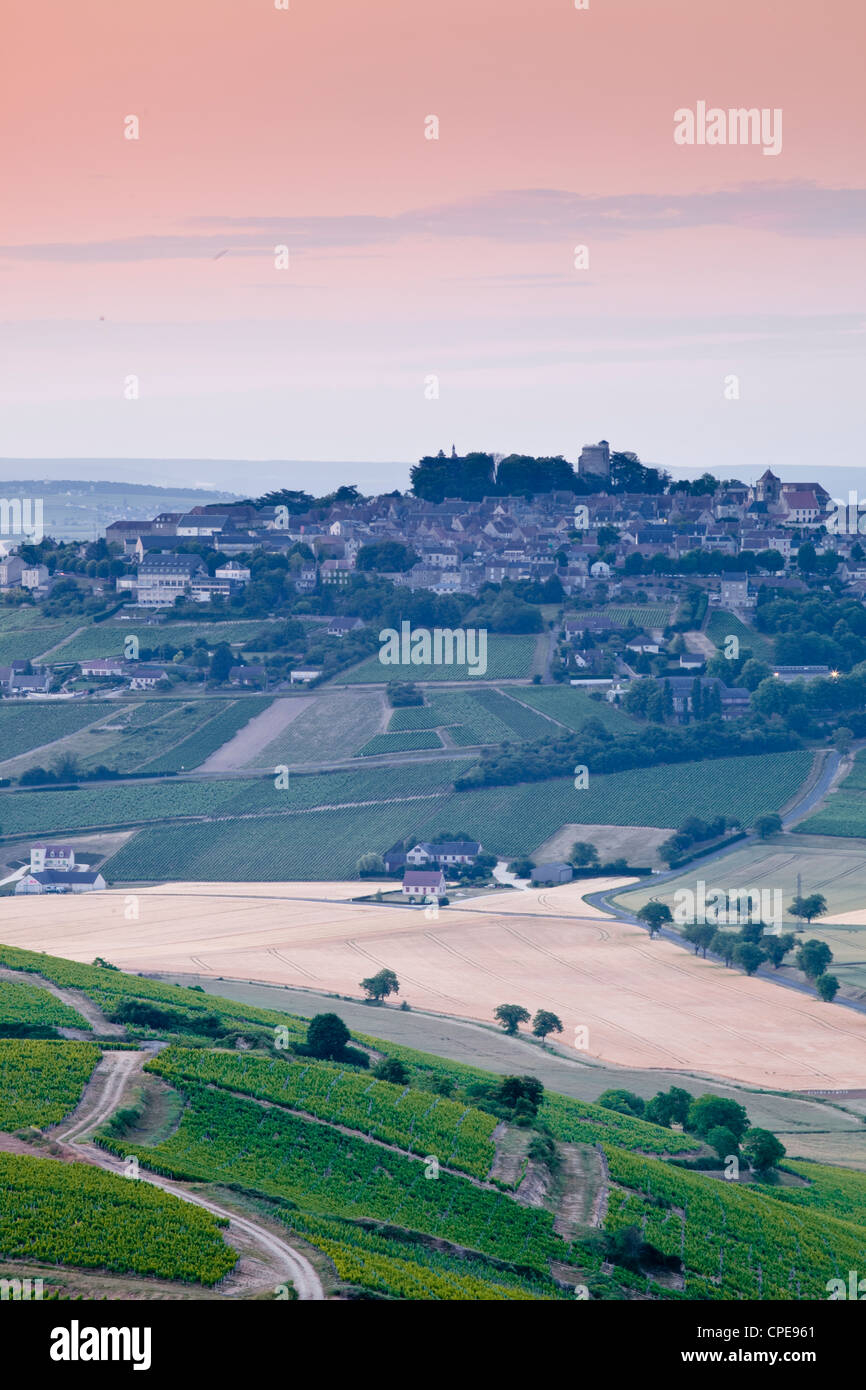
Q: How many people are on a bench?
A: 0